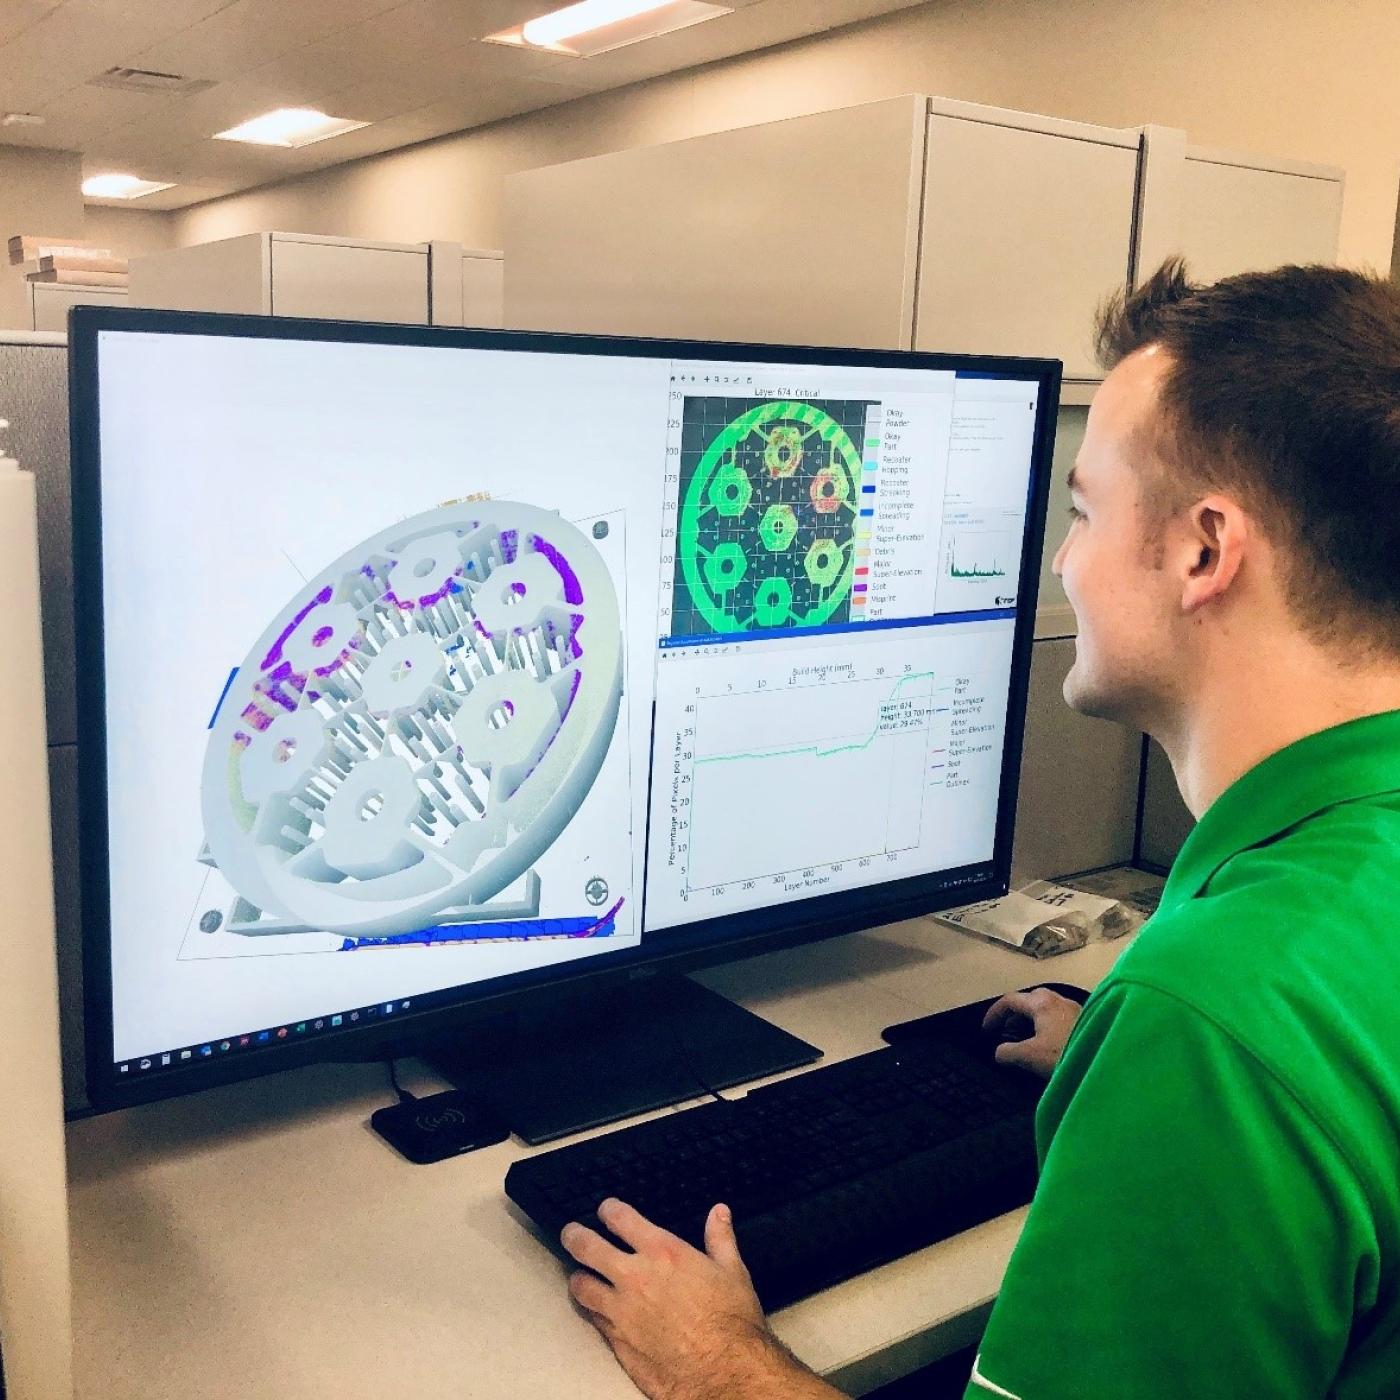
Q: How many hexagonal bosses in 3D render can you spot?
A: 7